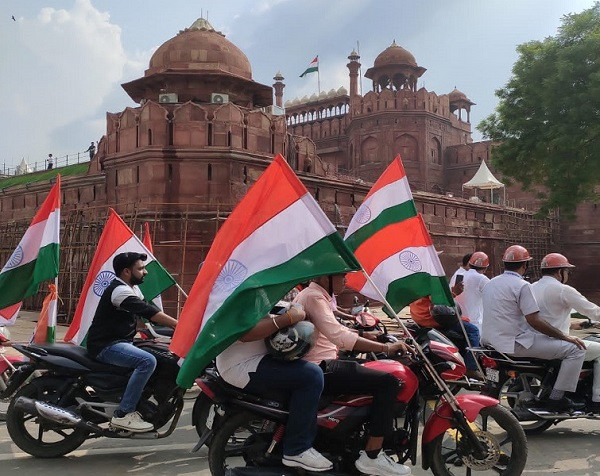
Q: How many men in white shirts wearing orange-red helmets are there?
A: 3